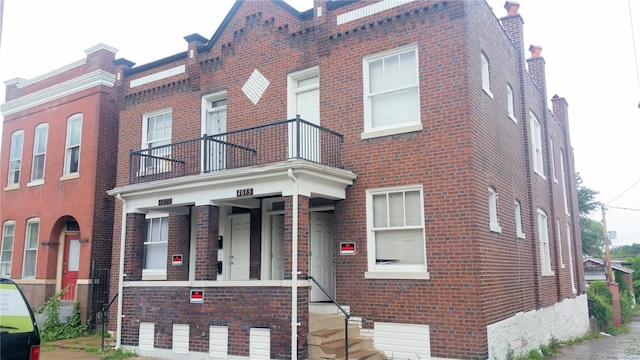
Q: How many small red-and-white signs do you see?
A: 3